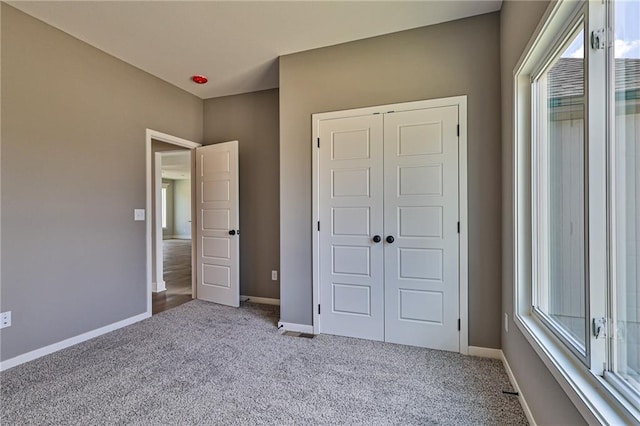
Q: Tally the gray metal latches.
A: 2